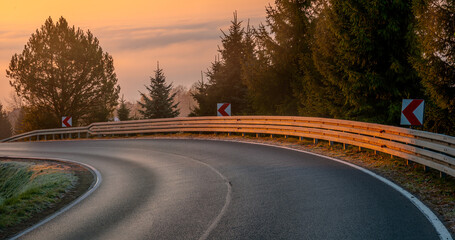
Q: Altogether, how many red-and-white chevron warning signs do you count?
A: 3